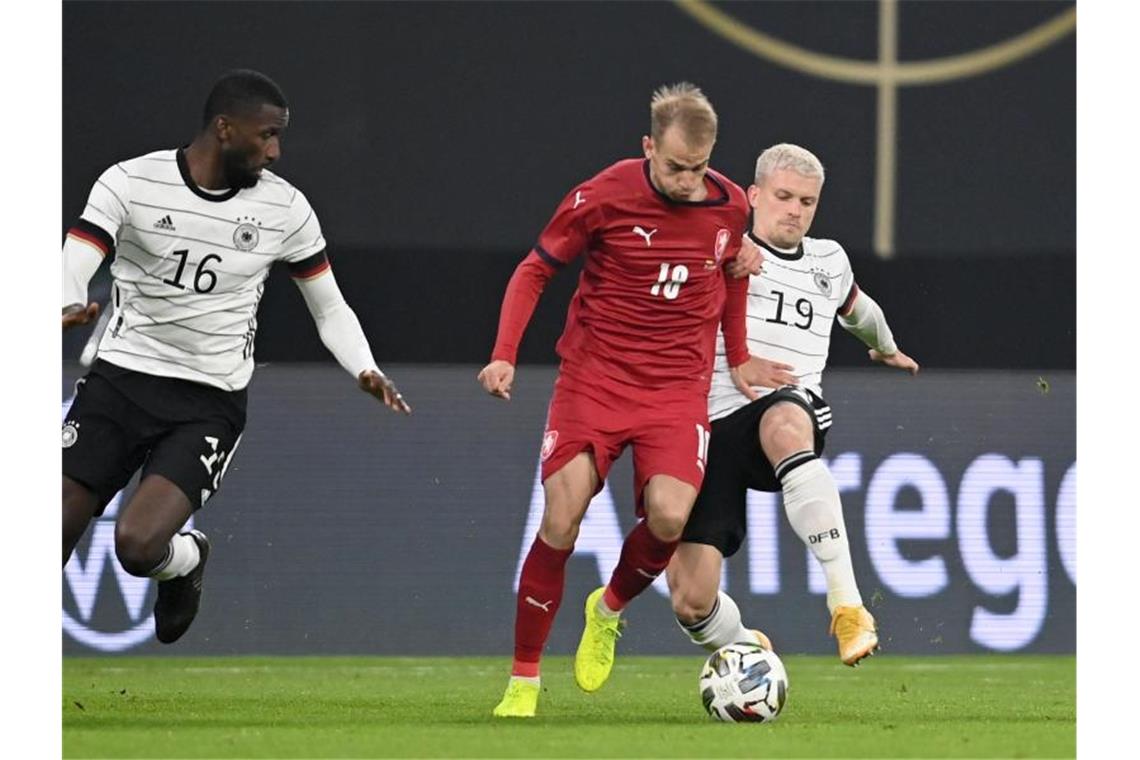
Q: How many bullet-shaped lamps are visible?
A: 0